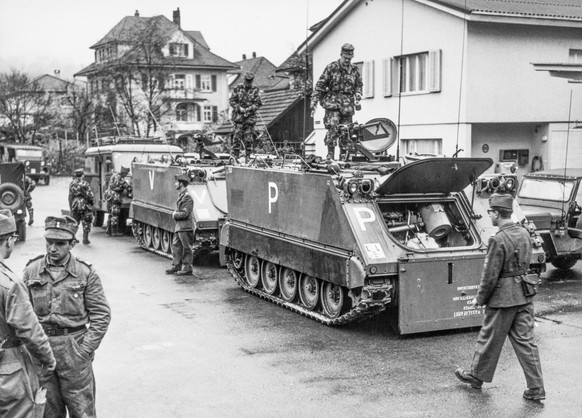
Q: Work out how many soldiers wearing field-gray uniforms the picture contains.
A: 4